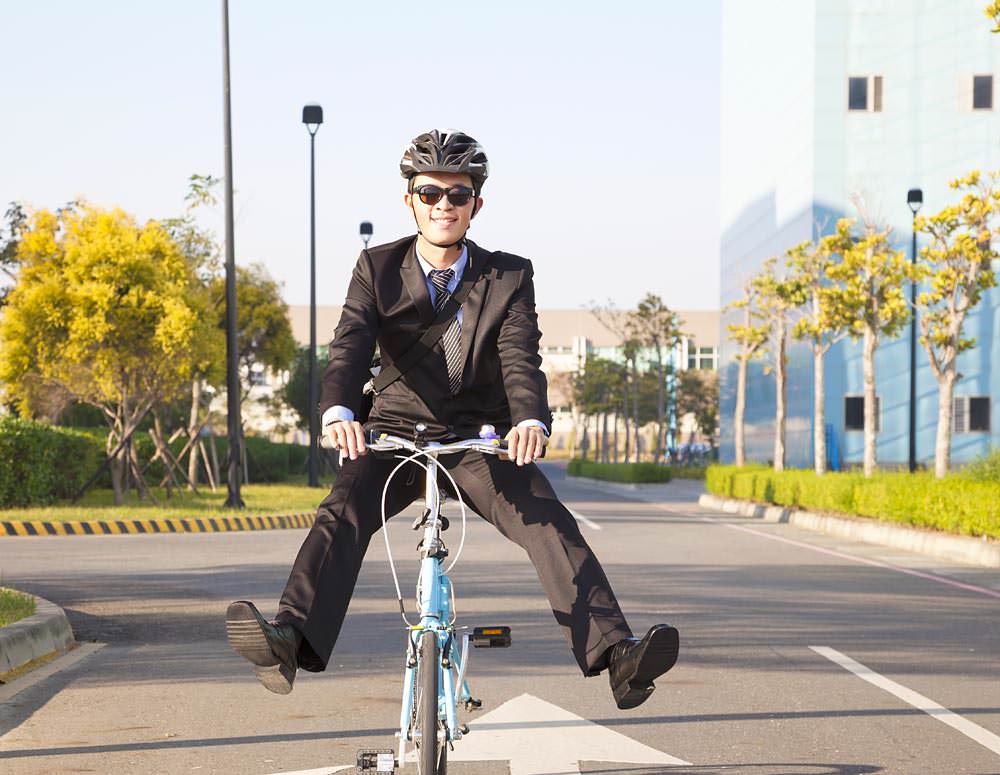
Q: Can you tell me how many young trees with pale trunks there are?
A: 5